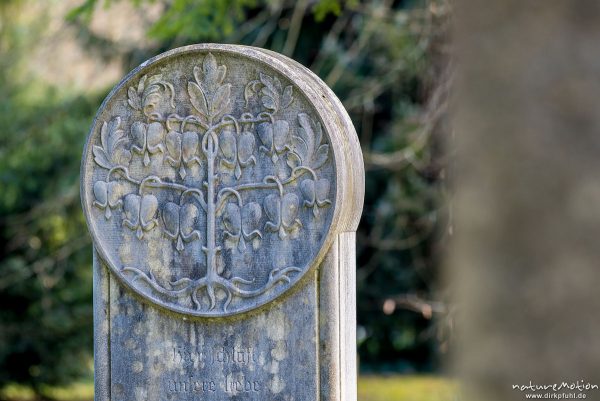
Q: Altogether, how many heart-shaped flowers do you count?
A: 10